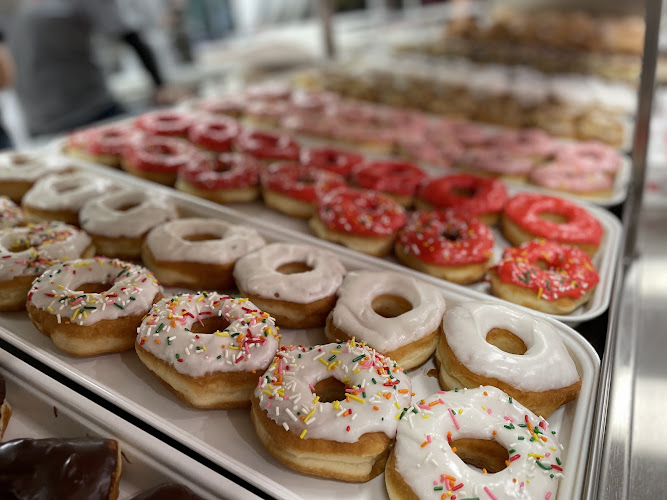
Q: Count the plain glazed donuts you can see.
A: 7